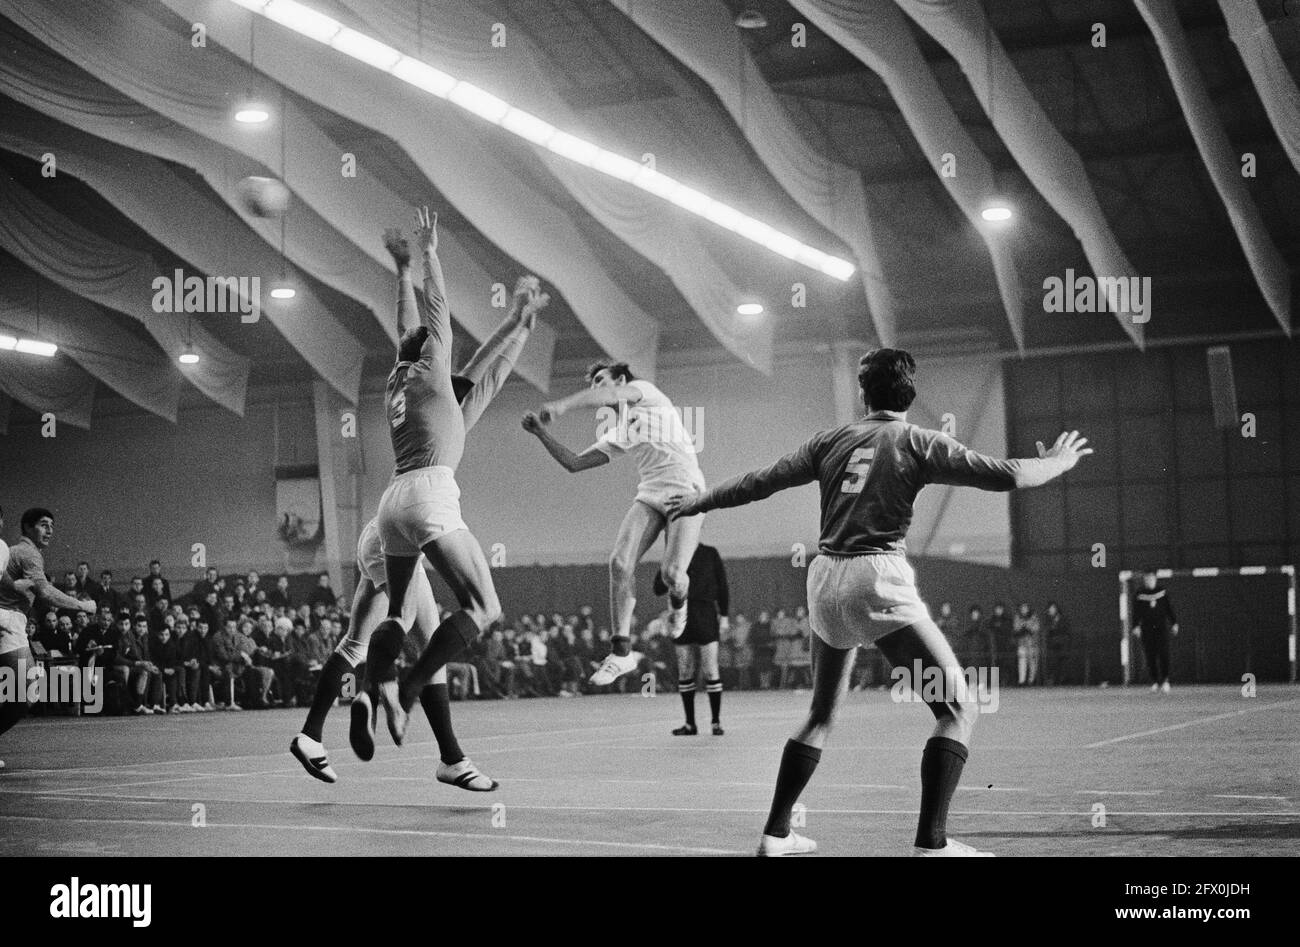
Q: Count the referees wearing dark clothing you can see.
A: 1